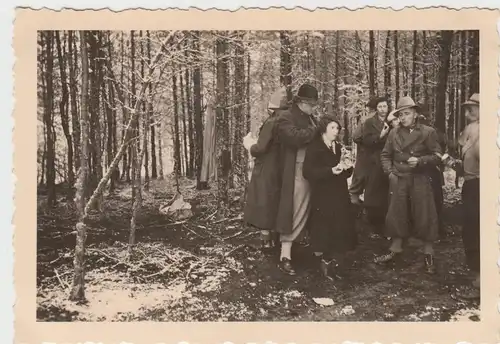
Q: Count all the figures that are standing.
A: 7